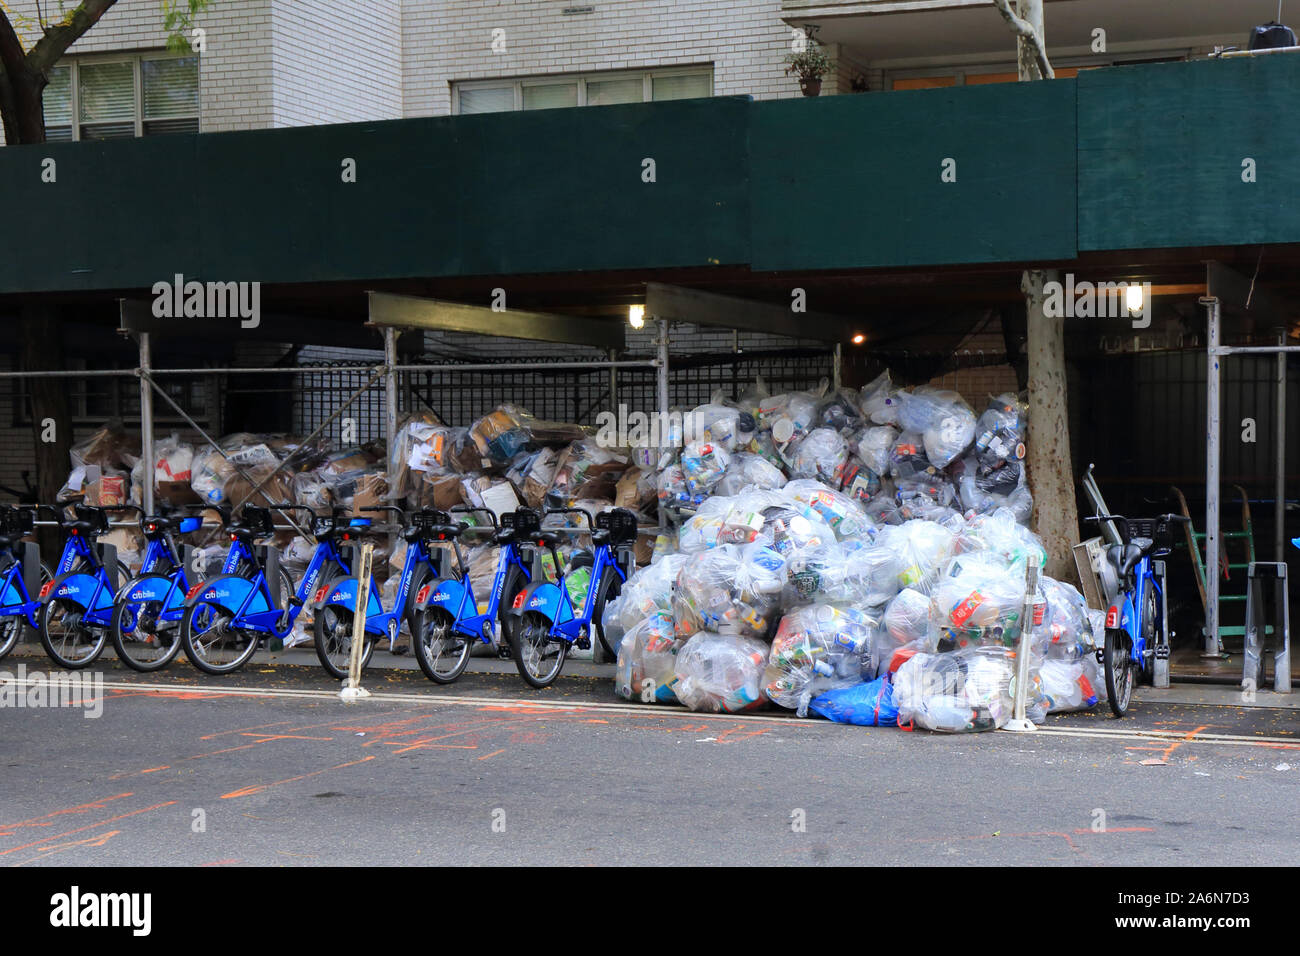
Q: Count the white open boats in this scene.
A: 0